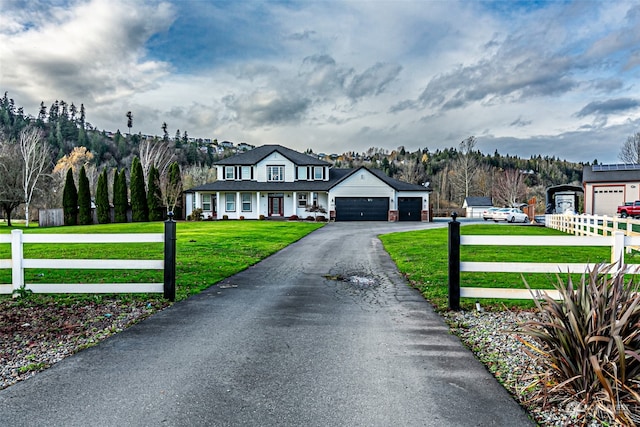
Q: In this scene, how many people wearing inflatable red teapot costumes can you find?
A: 0